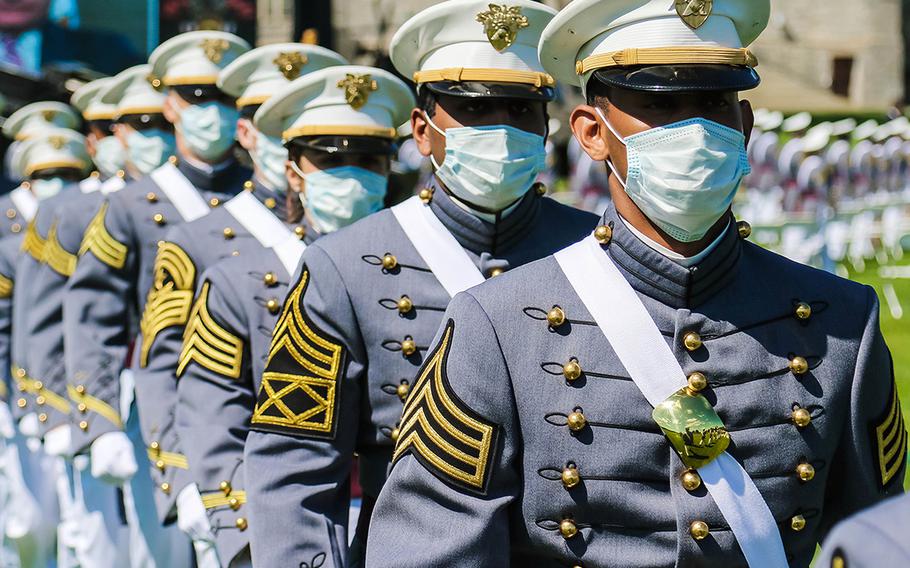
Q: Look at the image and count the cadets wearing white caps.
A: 9